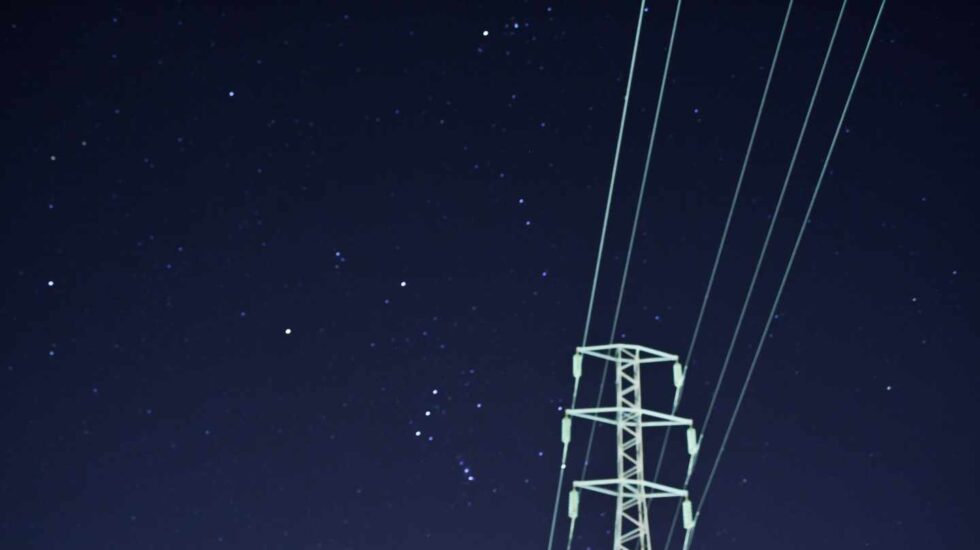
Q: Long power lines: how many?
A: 5